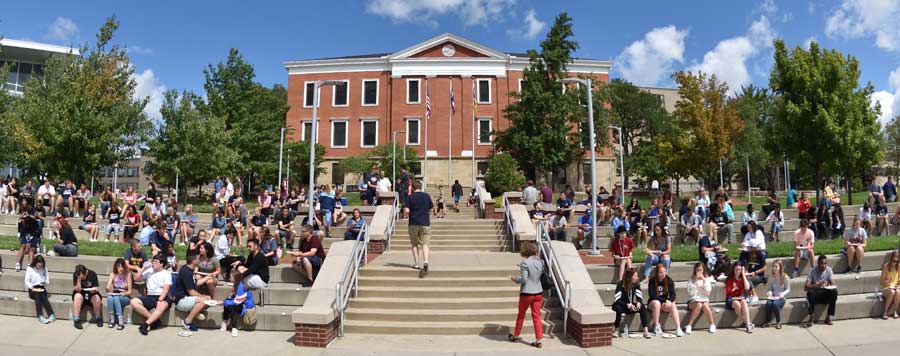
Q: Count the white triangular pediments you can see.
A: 1